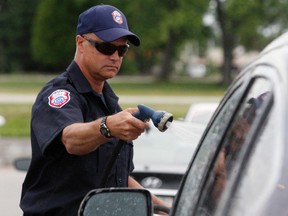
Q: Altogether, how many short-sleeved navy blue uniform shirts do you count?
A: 1